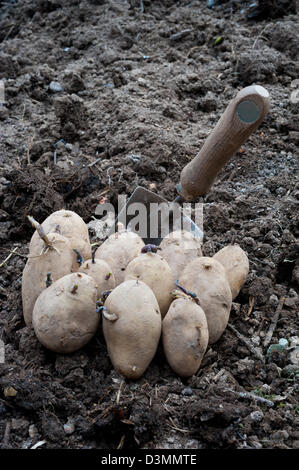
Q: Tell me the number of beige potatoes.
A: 11